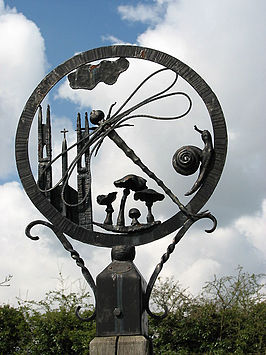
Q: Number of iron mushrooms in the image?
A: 4